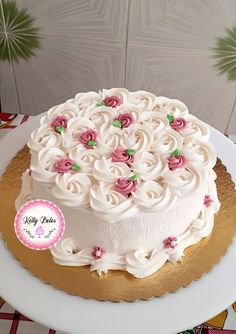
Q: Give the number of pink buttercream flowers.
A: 12